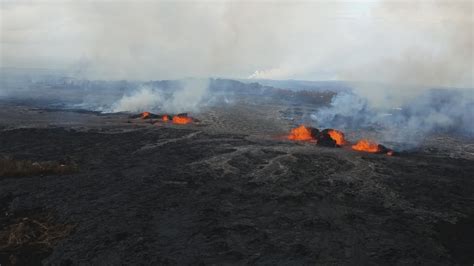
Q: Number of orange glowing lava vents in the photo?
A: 6